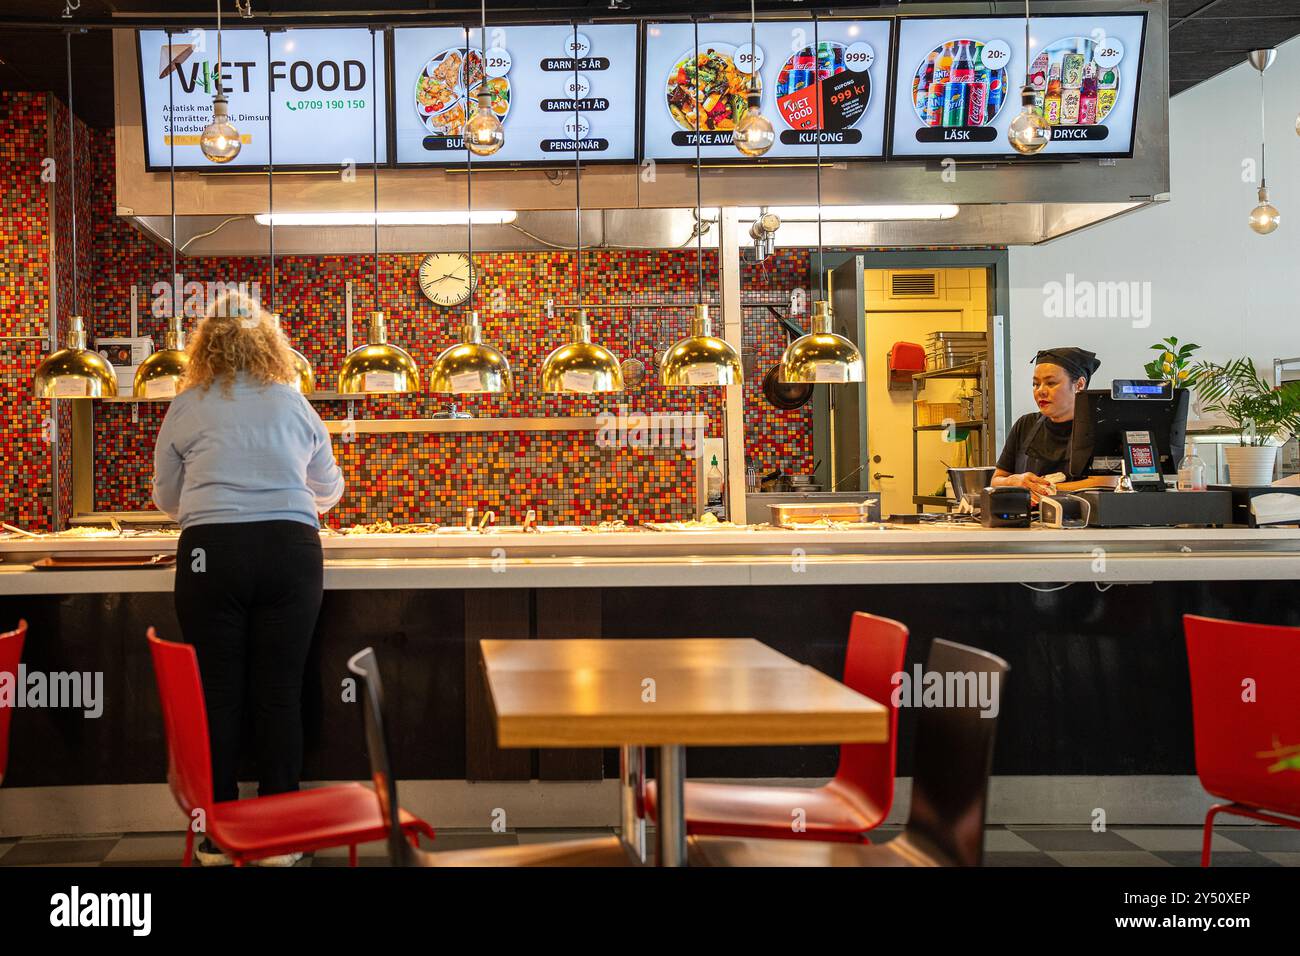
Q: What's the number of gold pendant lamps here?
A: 8